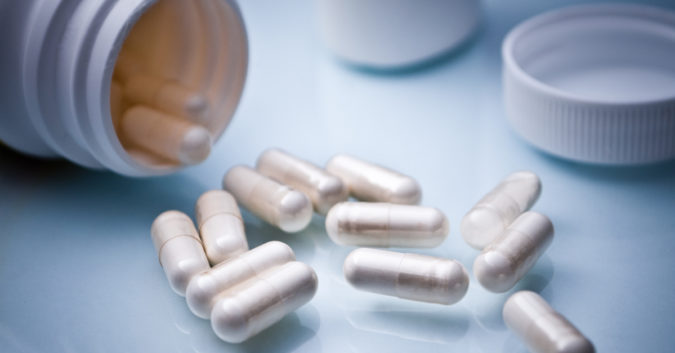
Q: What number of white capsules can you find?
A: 14